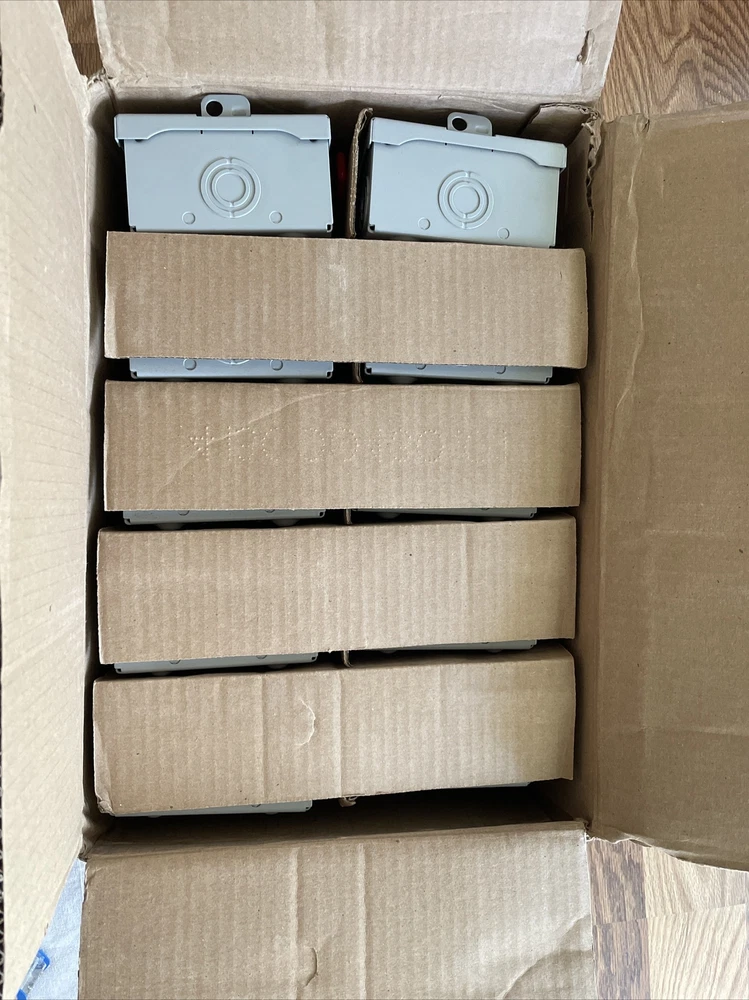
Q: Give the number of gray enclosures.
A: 10